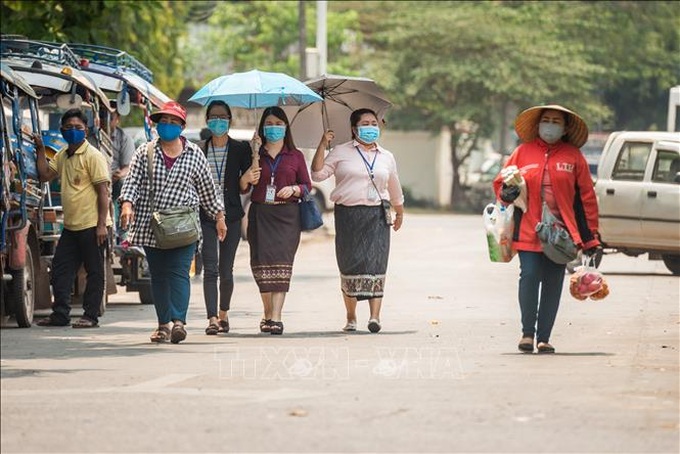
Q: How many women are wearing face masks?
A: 5